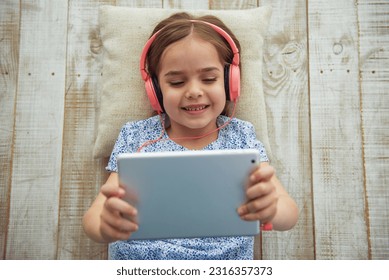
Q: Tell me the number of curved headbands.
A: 1